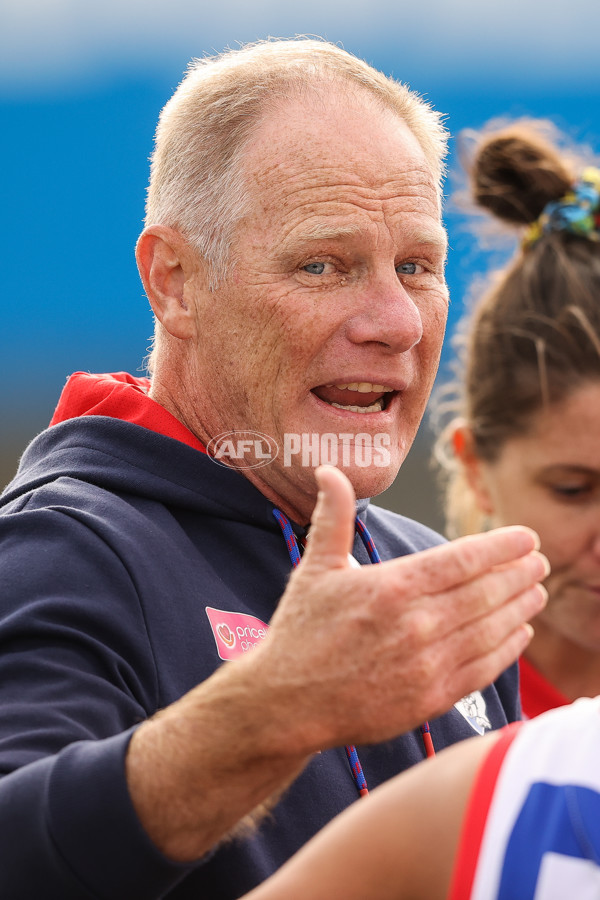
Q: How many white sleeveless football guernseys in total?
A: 1